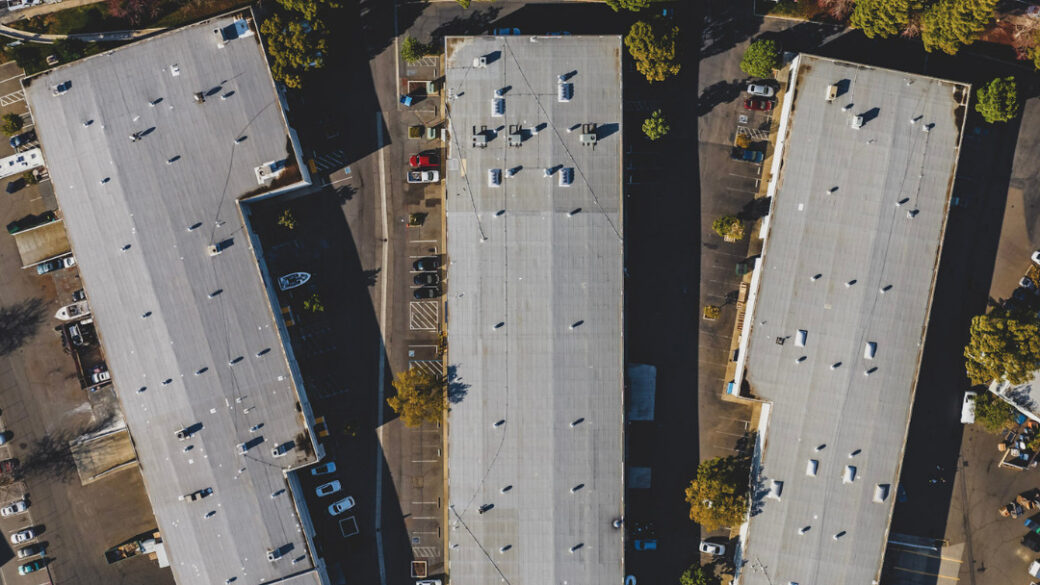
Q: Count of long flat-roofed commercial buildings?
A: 3